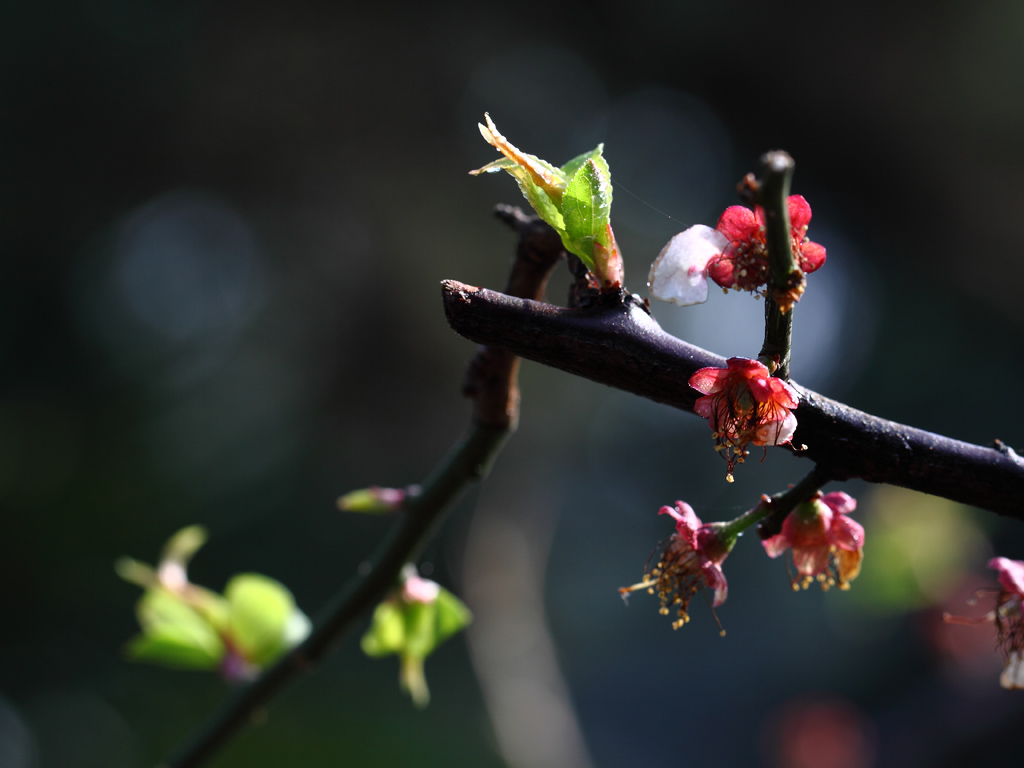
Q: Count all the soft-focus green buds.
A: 3